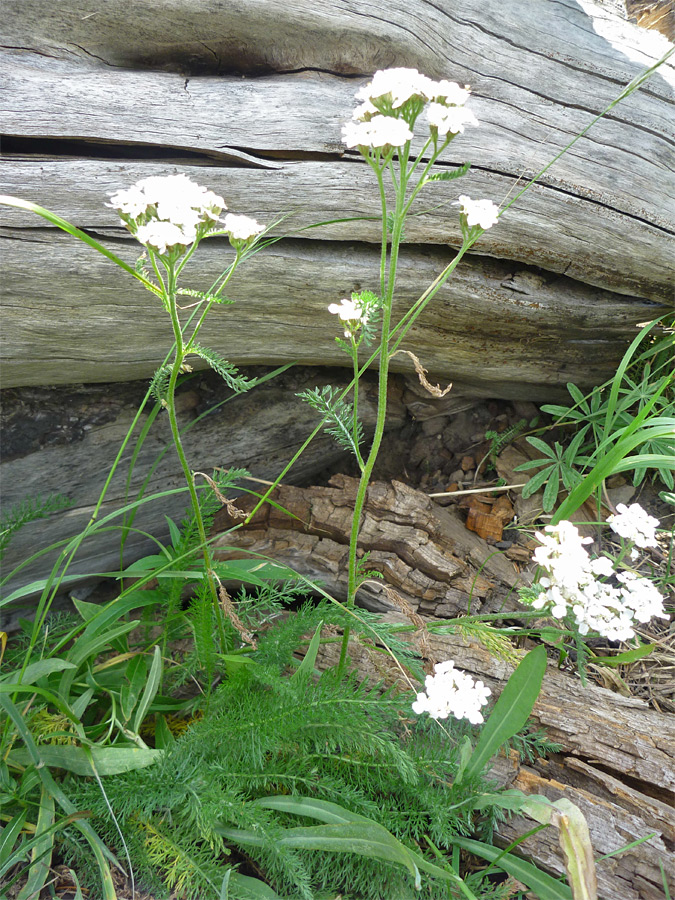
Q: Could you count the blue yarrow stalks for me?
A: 0